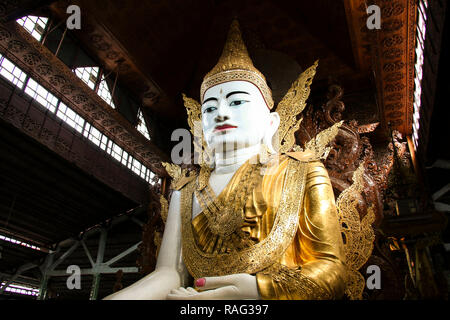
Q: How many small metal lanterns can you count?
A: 0